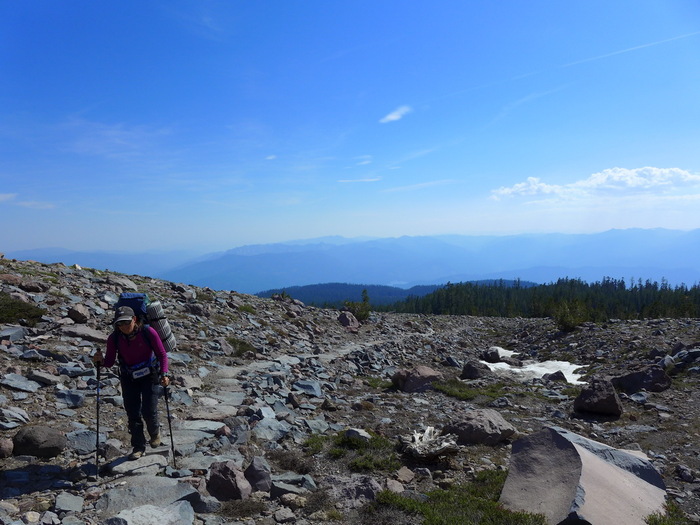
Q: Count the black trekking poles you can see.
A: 2